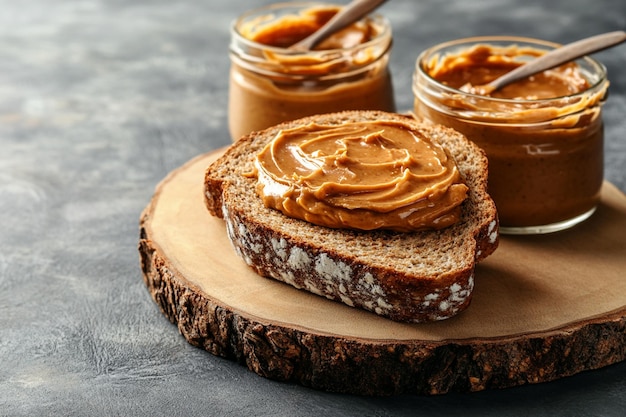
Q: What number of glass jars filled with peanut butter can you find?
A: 2